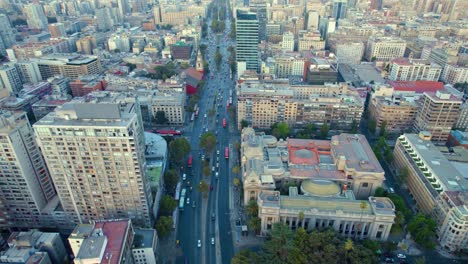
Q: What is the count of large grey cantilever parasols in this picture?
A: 0